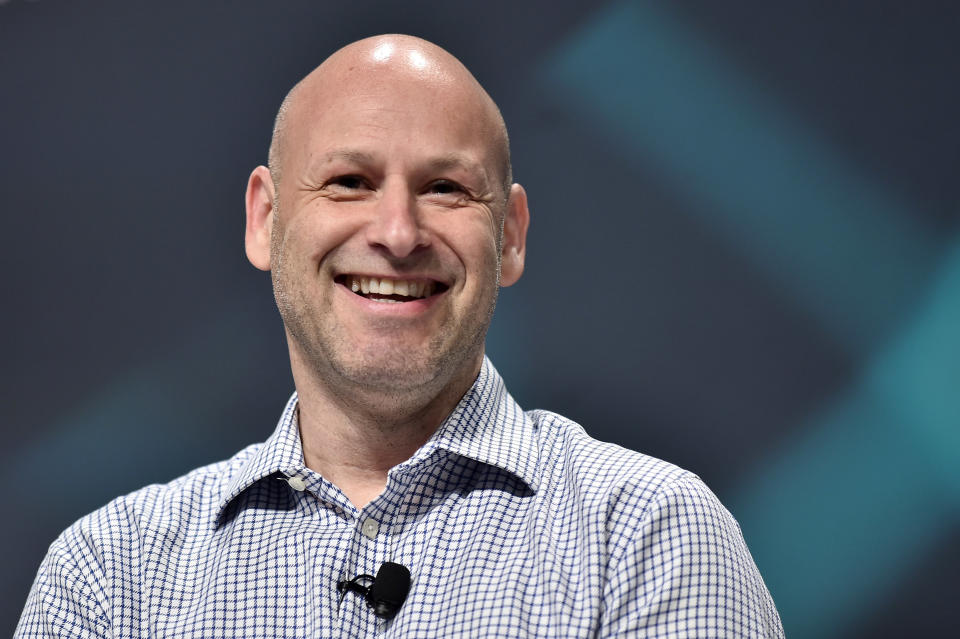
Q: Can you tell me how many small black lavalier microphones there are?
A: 1